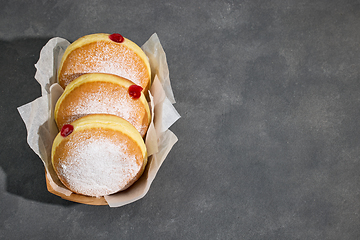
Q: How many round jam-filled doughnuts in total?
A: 3